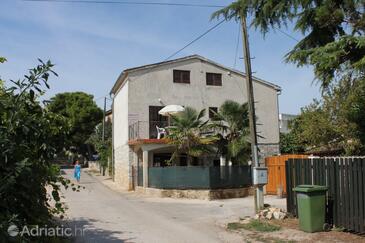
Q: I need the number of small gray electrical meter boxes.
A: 1